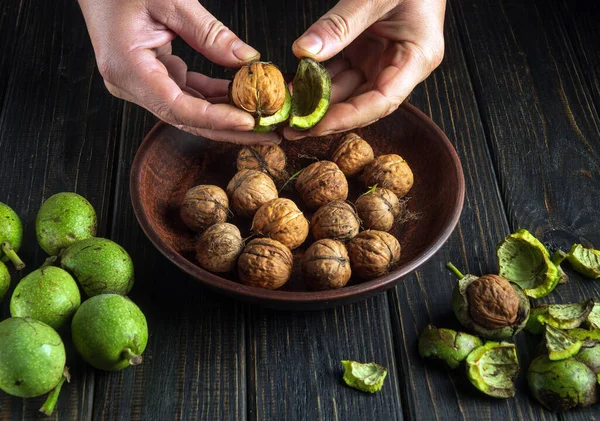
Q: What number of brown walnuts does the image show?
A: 15